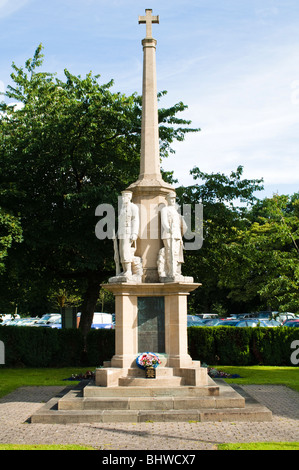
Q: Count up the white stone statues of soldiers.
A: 2